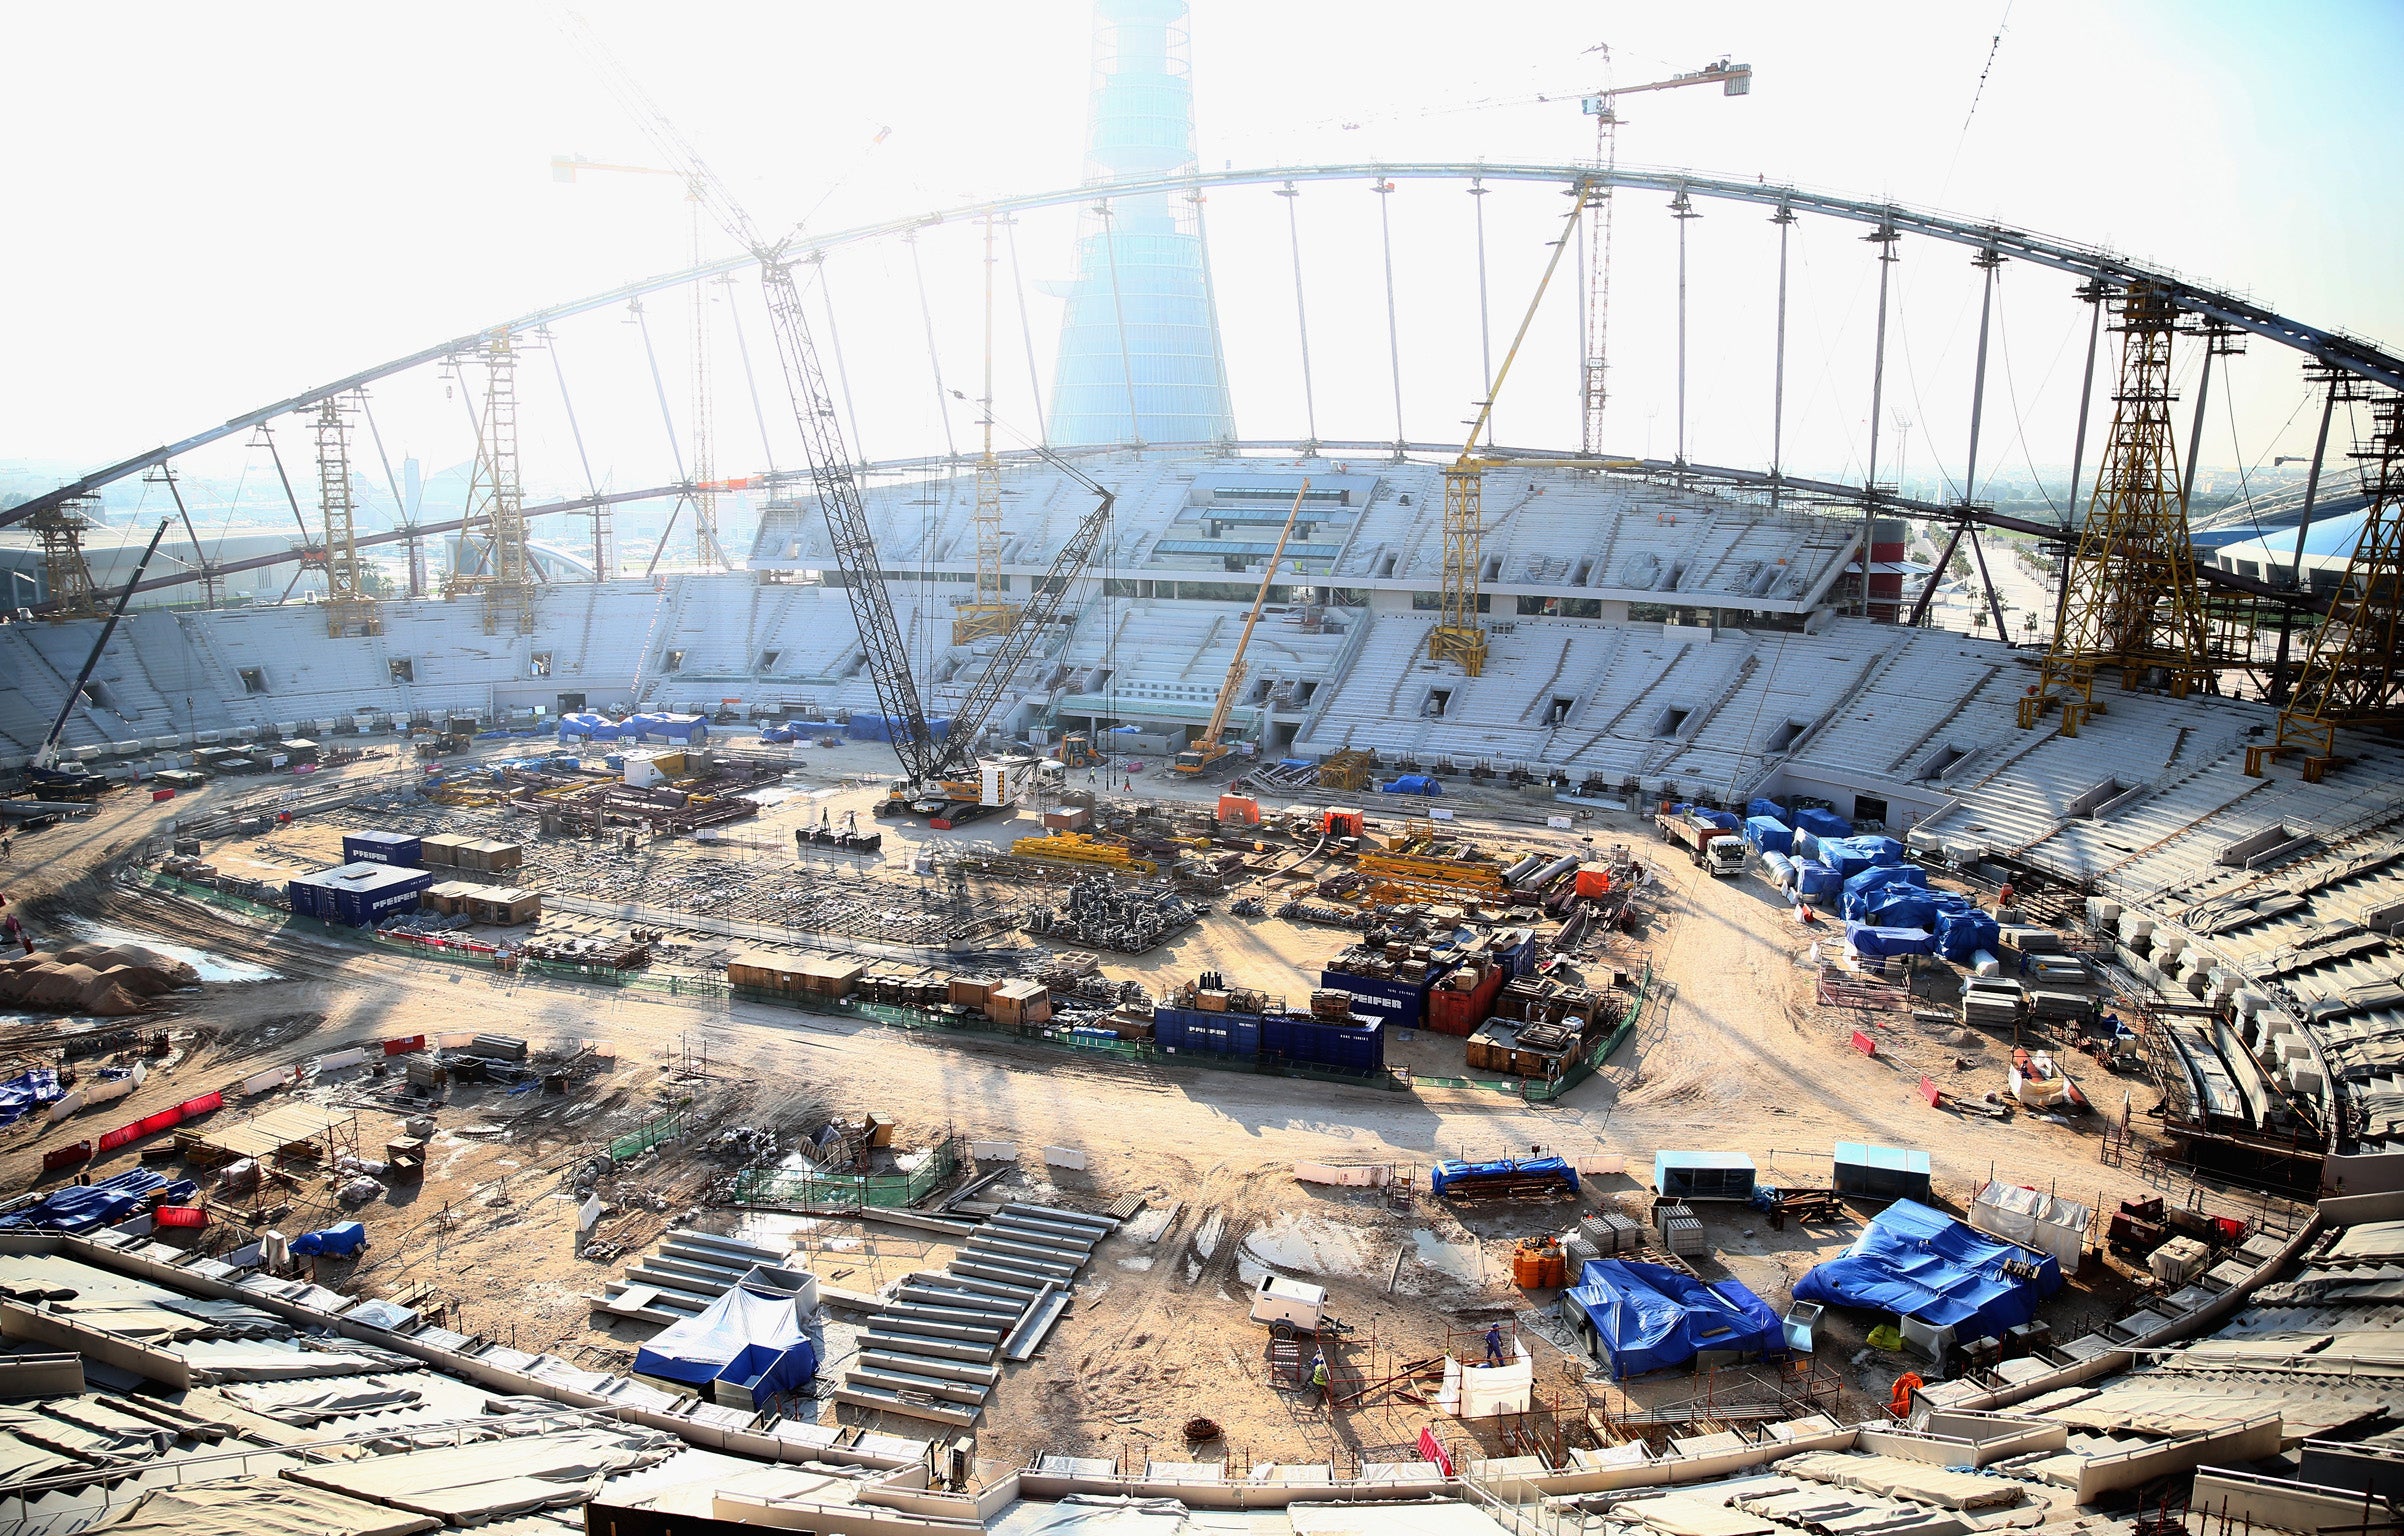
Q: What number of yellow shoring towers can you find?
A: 7